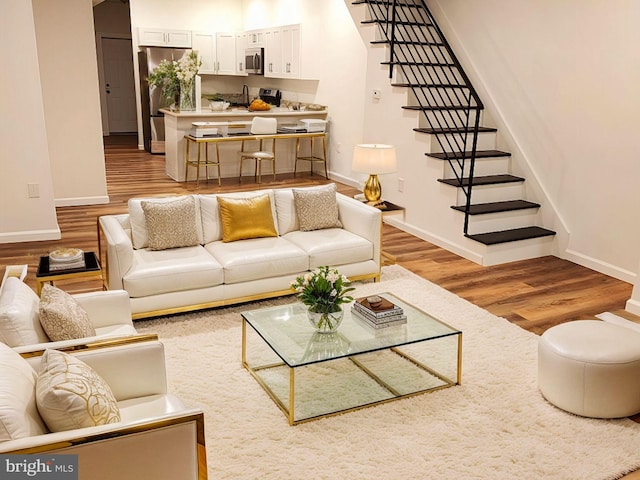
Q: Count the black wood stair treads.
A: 11